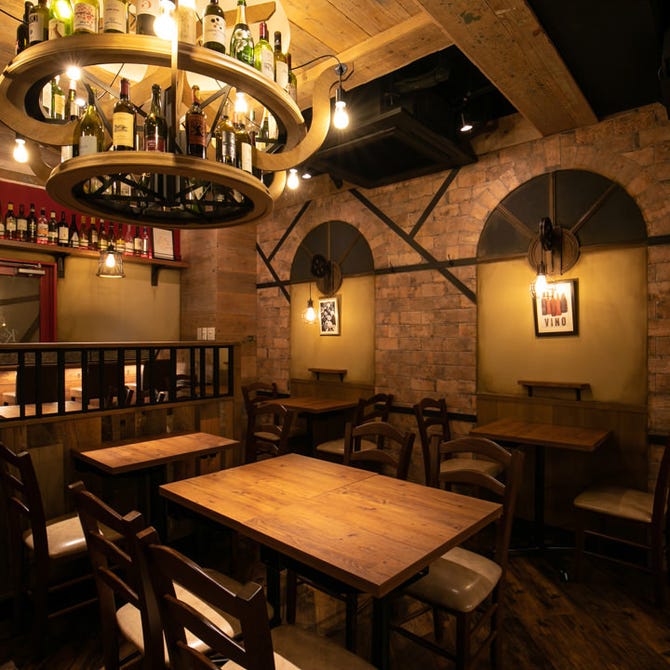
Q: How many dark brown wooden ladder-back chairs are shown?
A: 10